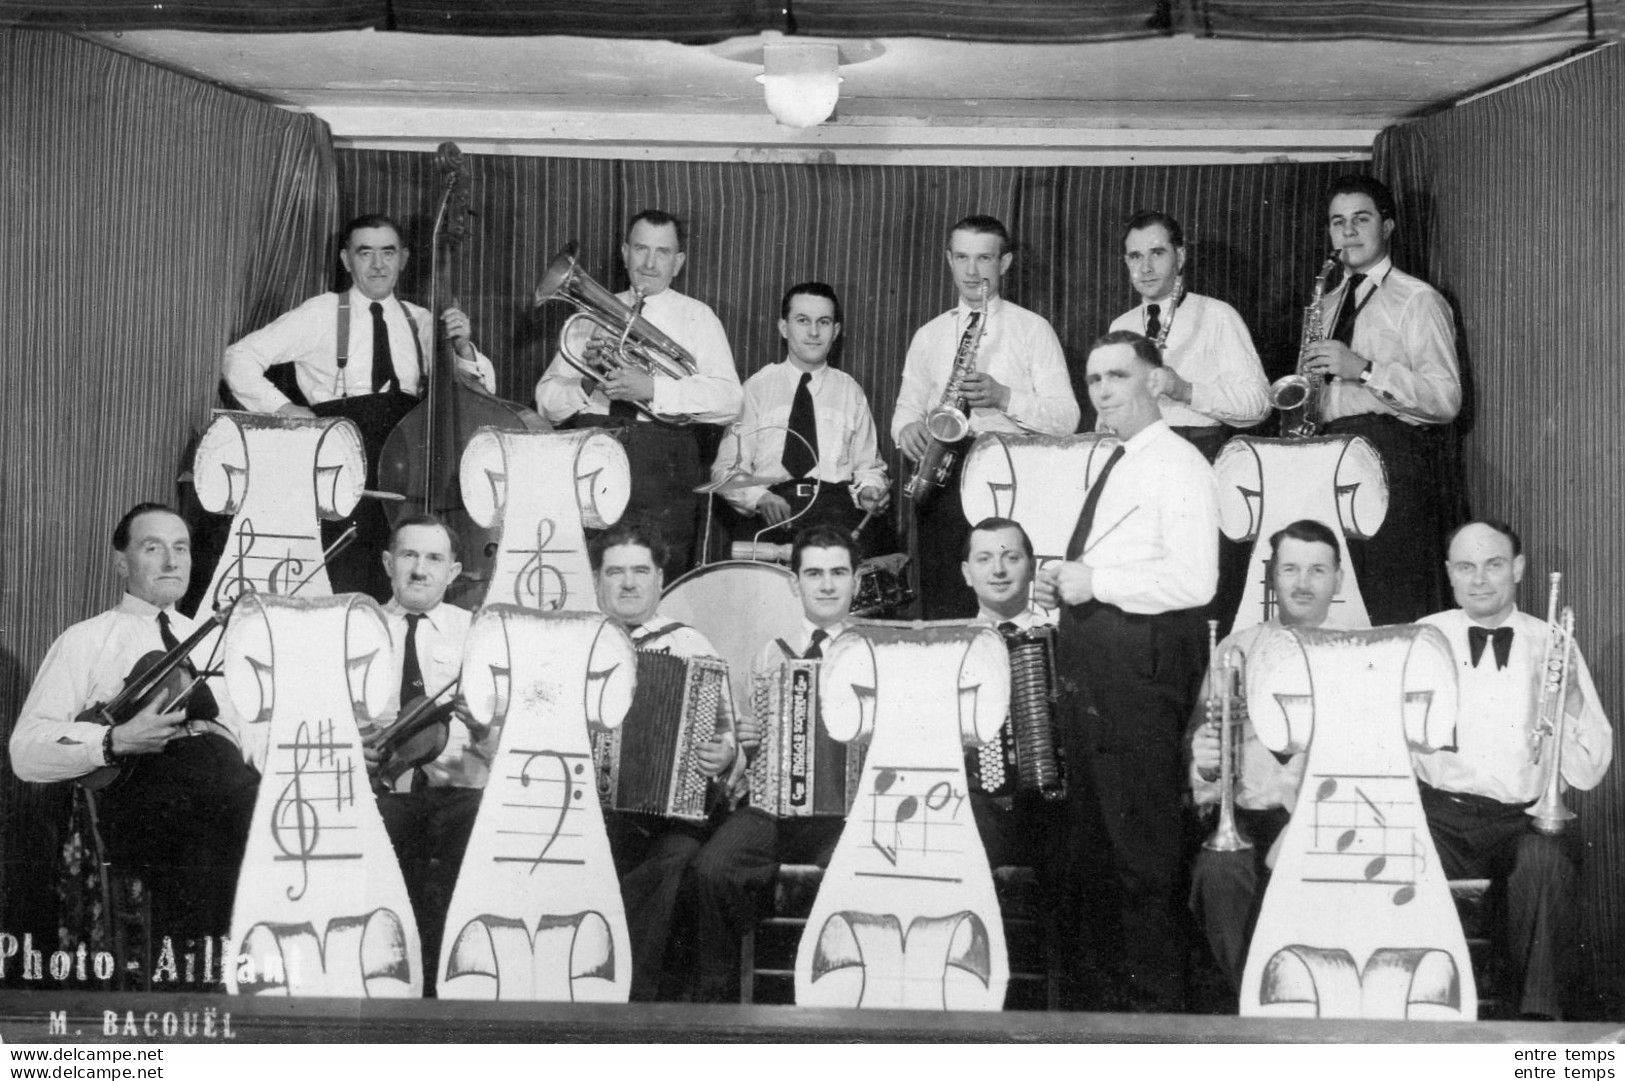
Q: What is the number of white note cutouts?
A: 8